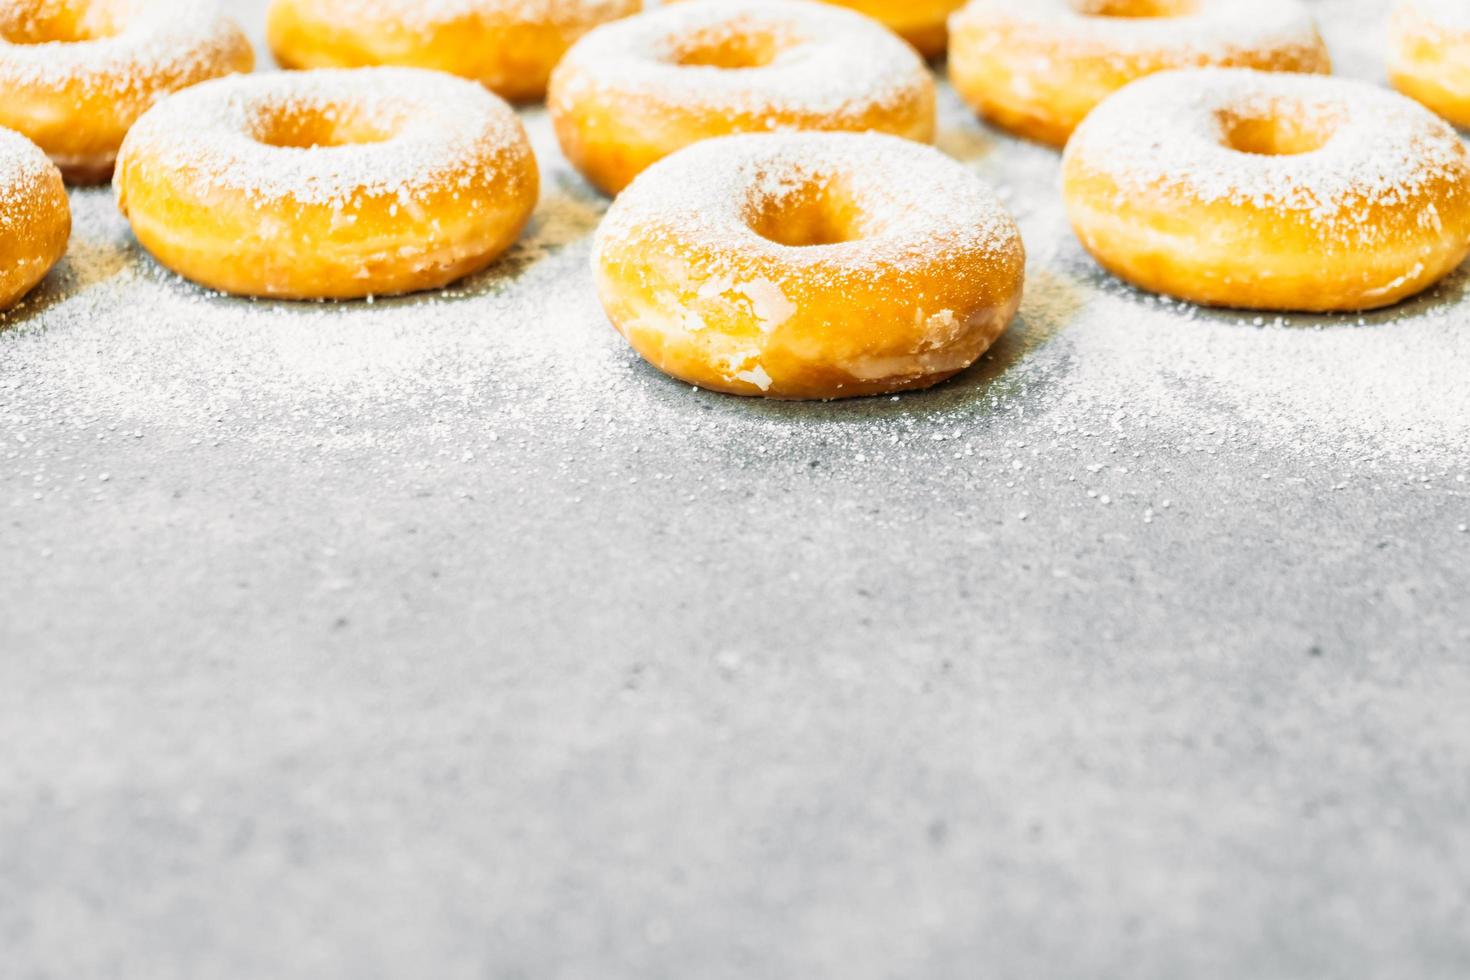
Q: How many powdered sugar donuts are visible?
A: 10